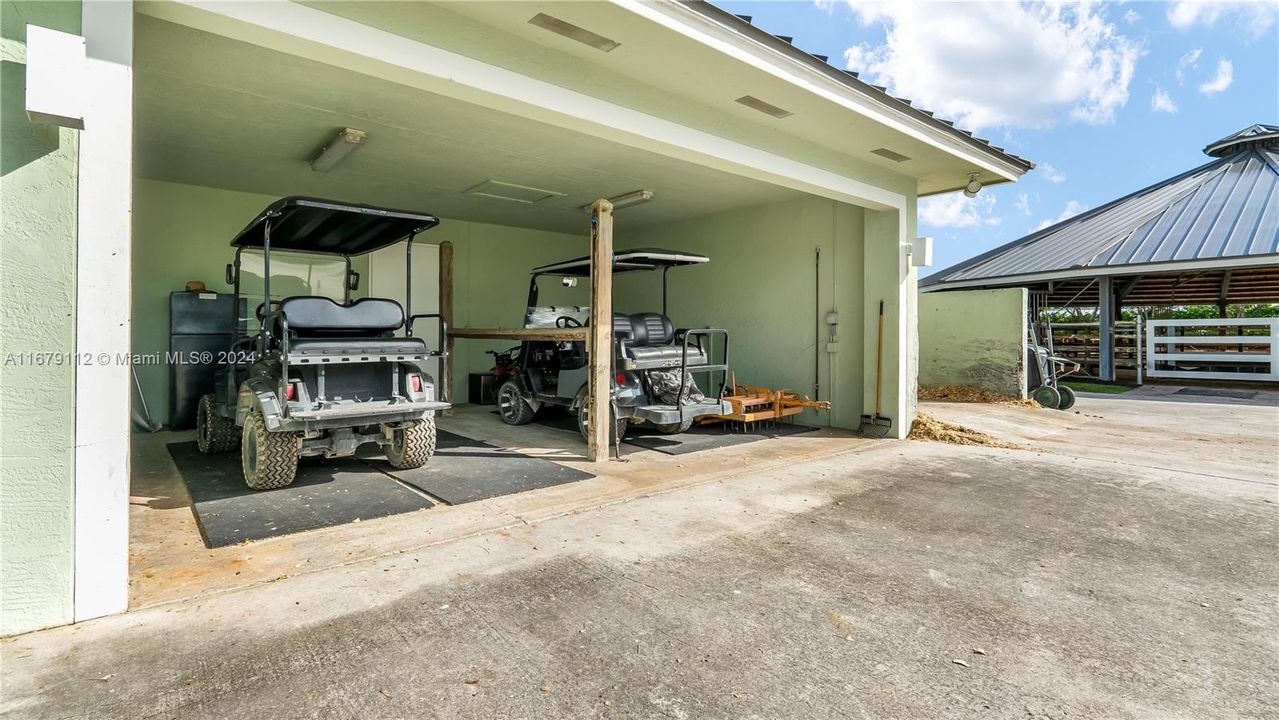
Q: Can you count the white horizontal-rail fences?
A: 1